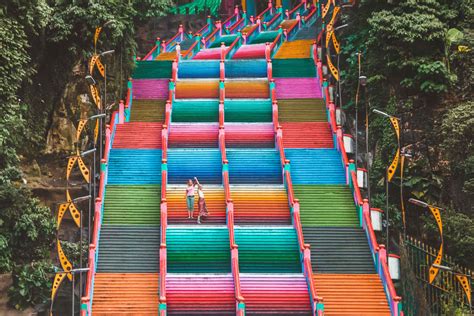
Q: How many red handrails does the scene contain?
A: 5